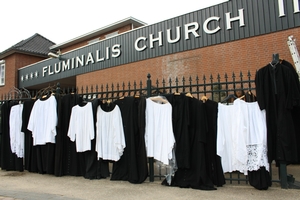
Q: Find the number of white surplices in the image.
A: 7